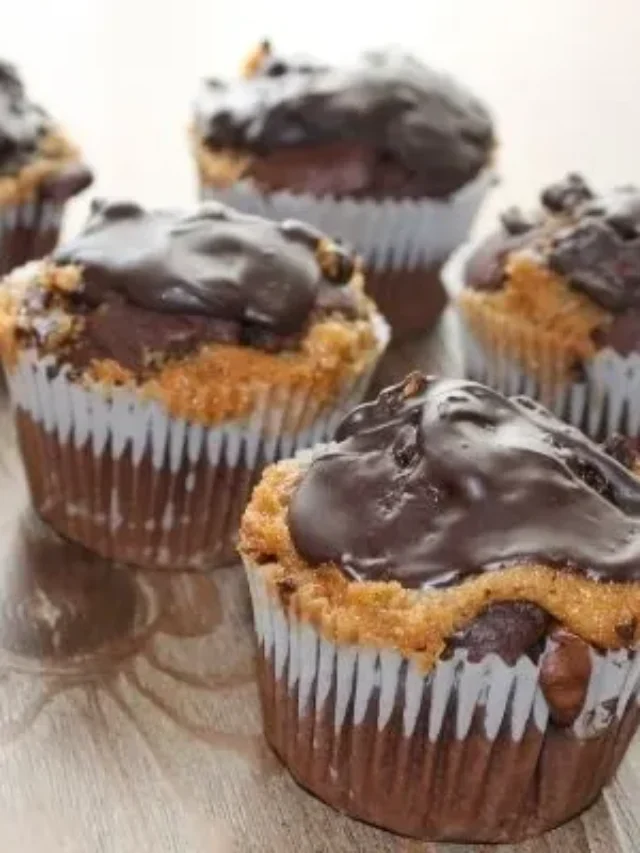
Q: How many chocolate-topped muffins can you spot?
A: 5